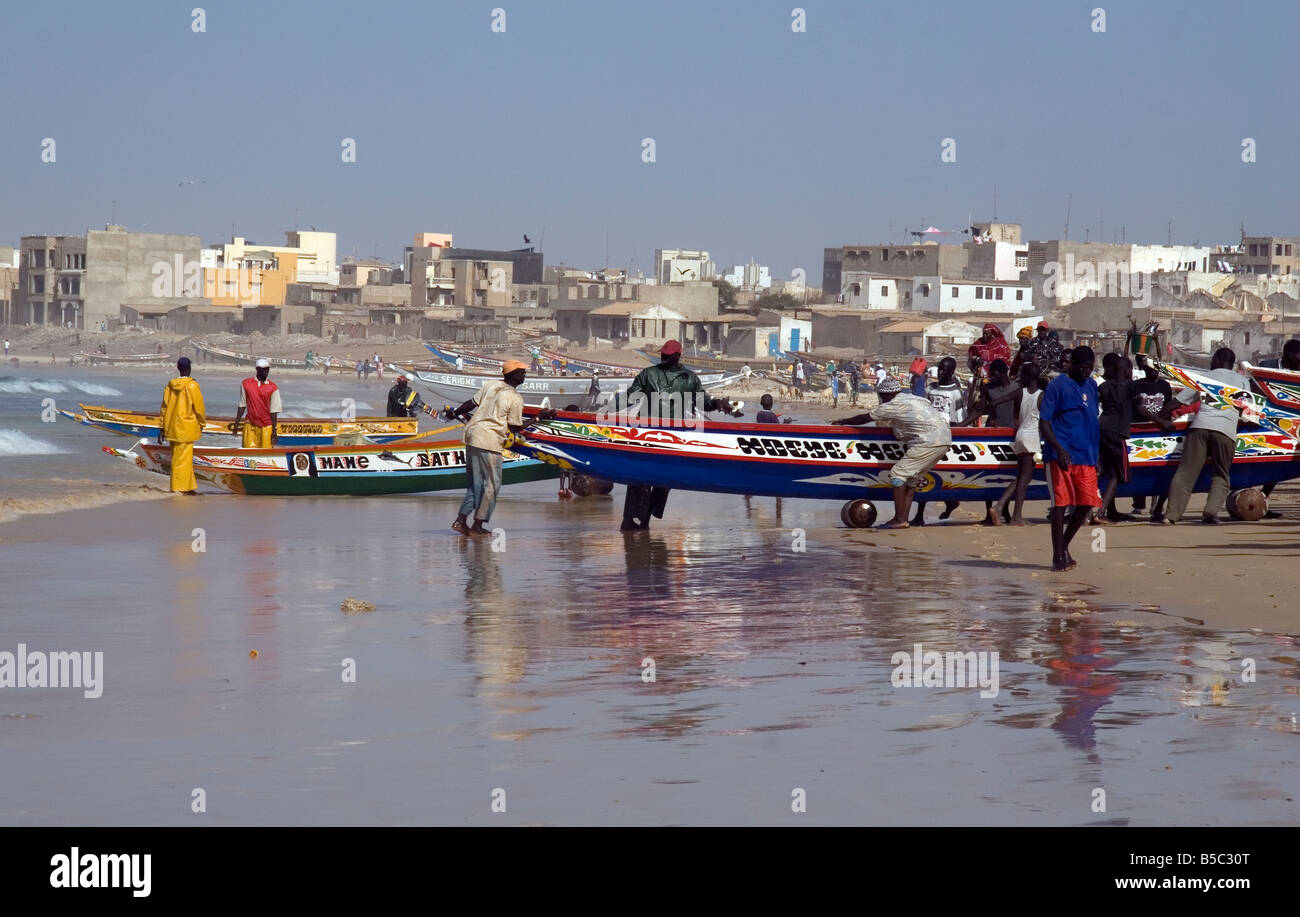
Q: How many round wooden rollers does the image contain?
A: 3